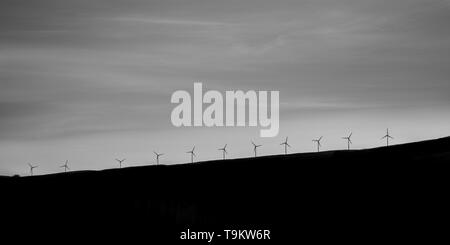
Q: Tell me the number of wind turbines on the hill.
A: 11